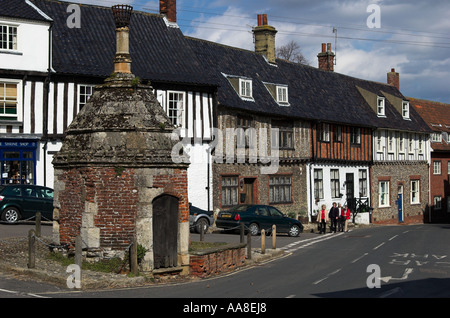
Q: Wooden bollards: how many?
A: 9